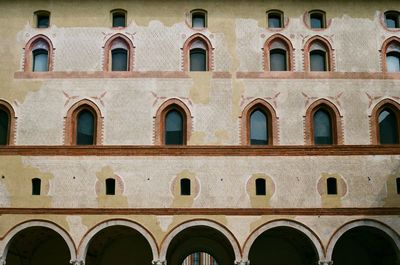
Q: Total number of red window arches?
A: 12